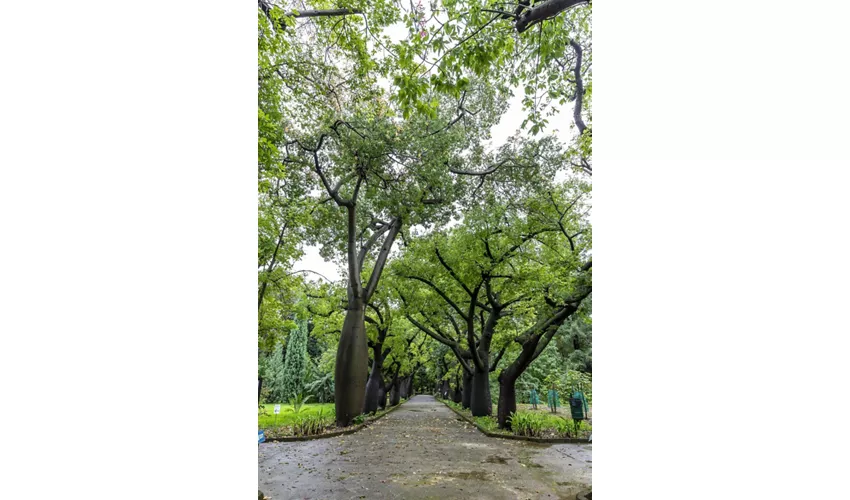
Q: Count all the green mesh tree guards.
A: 3